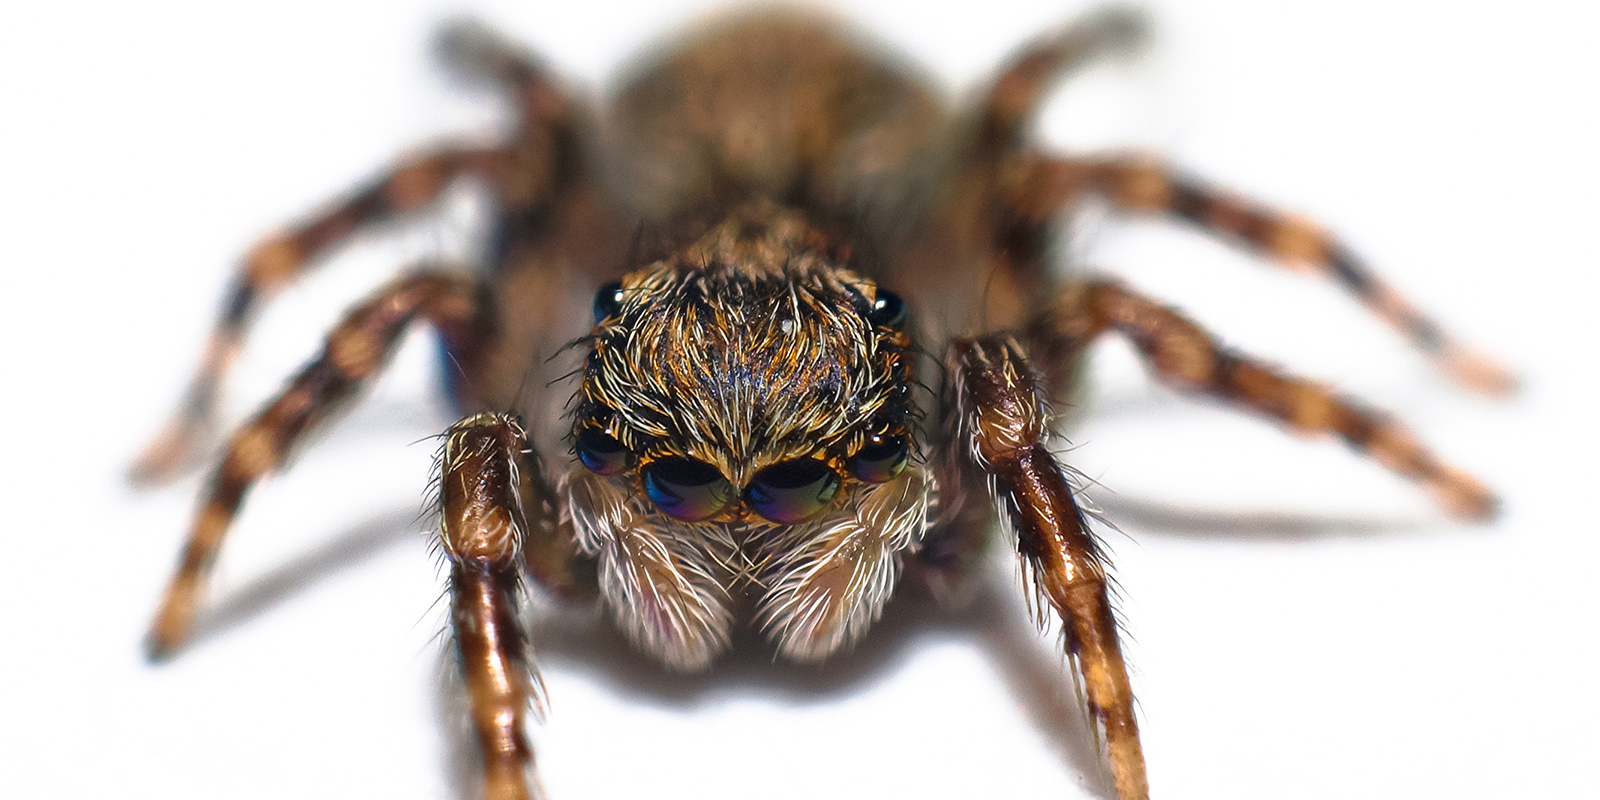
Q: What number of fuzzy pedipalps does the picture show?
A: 2